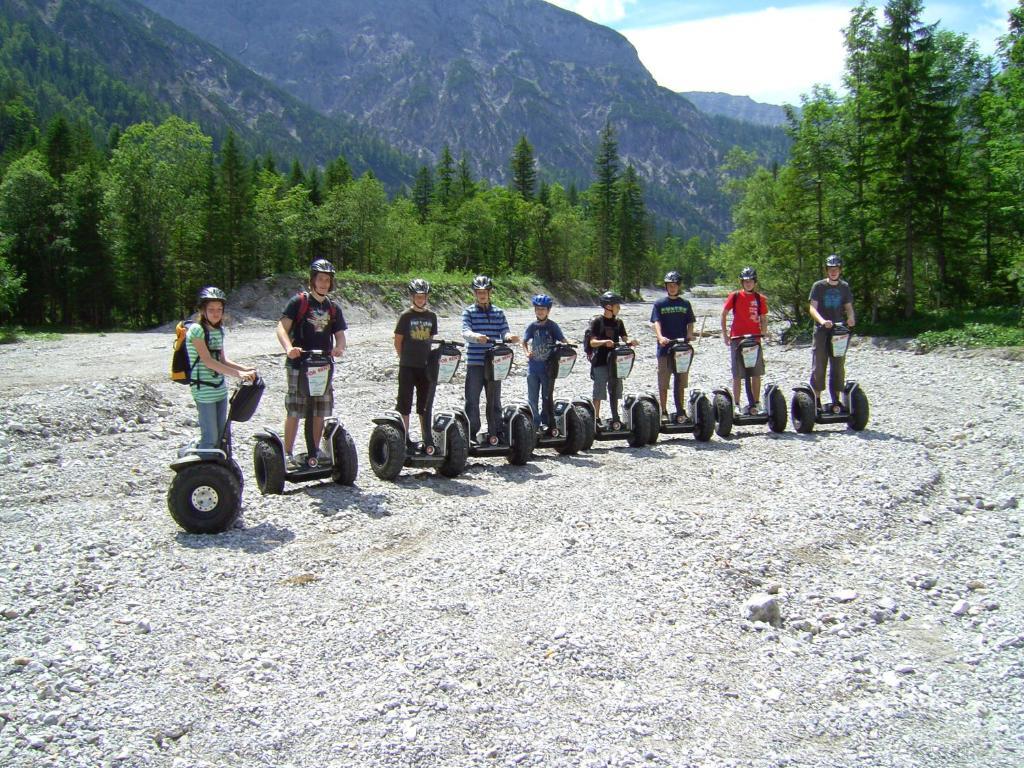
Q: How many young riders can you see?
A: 9